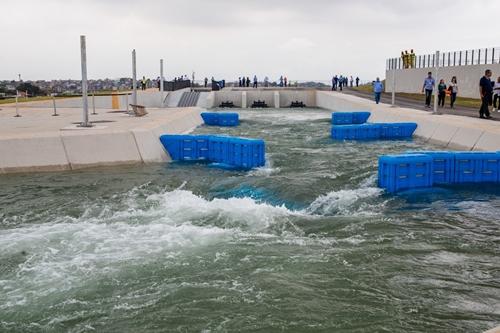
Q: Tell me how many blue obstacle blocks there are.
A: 5